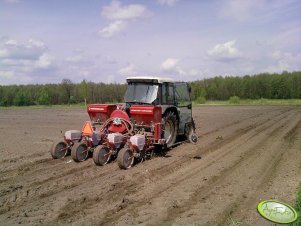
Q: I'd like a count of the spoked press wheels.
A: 4